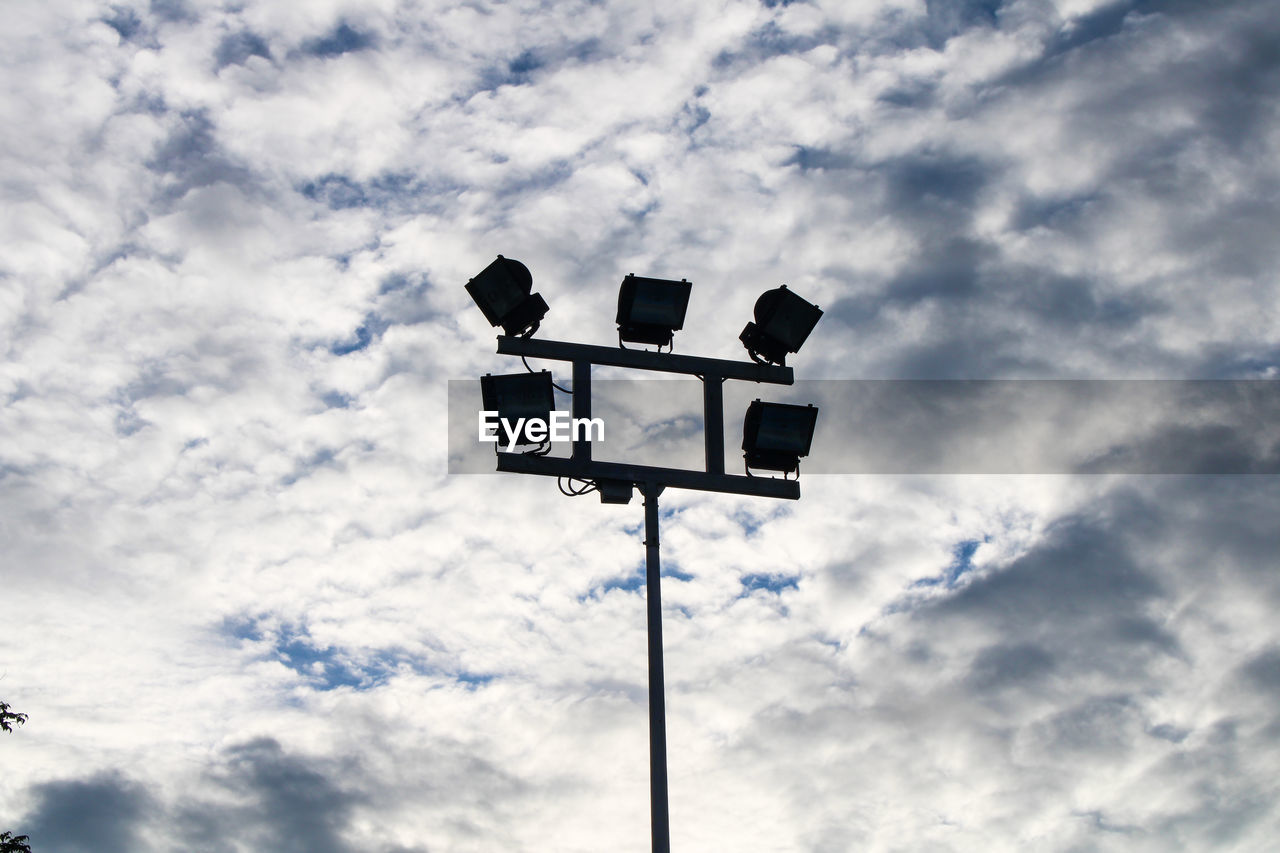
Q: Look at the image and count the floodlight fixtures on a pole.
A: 5